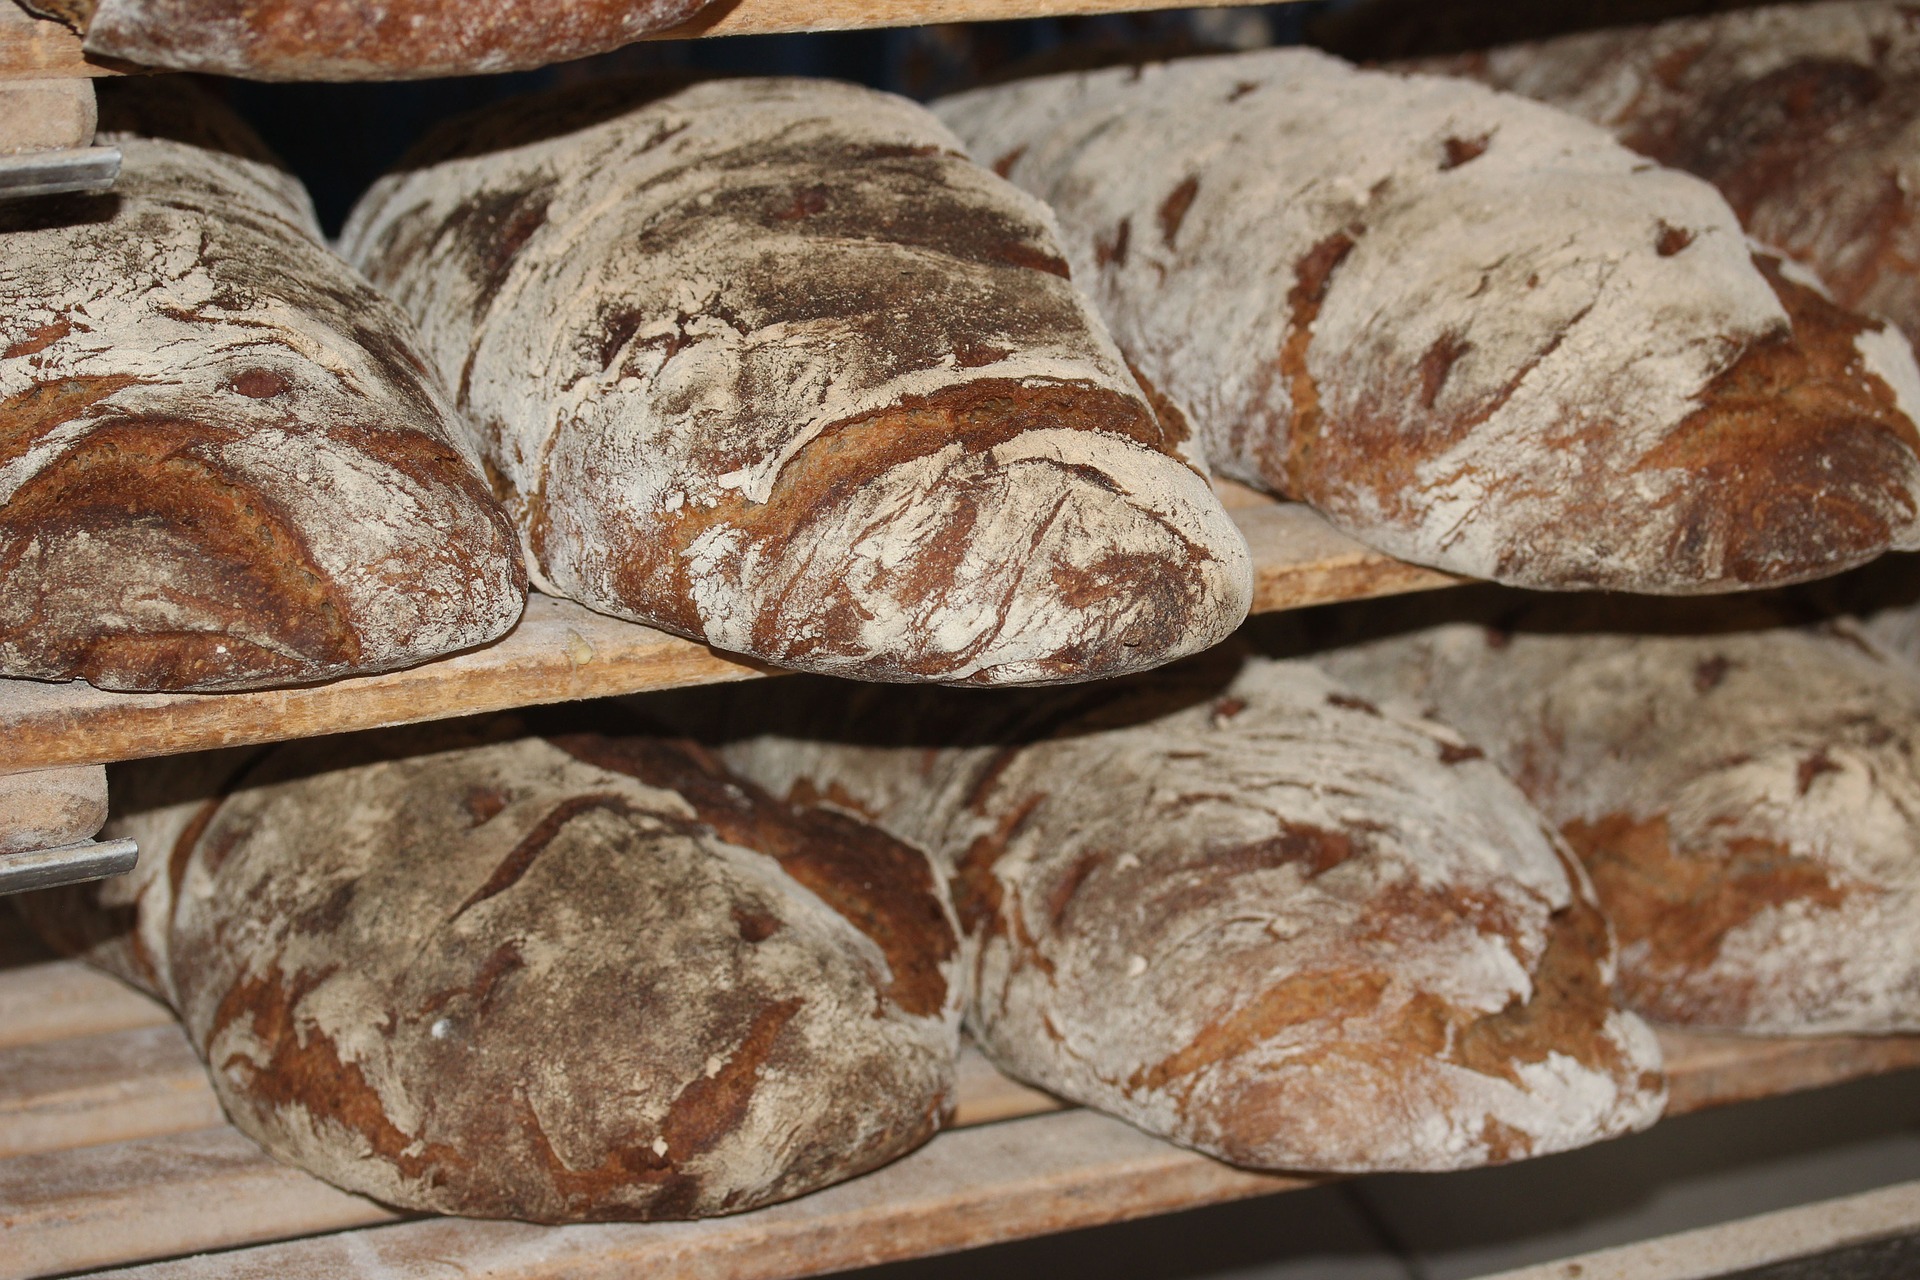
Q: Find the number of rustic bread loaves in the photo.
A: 8